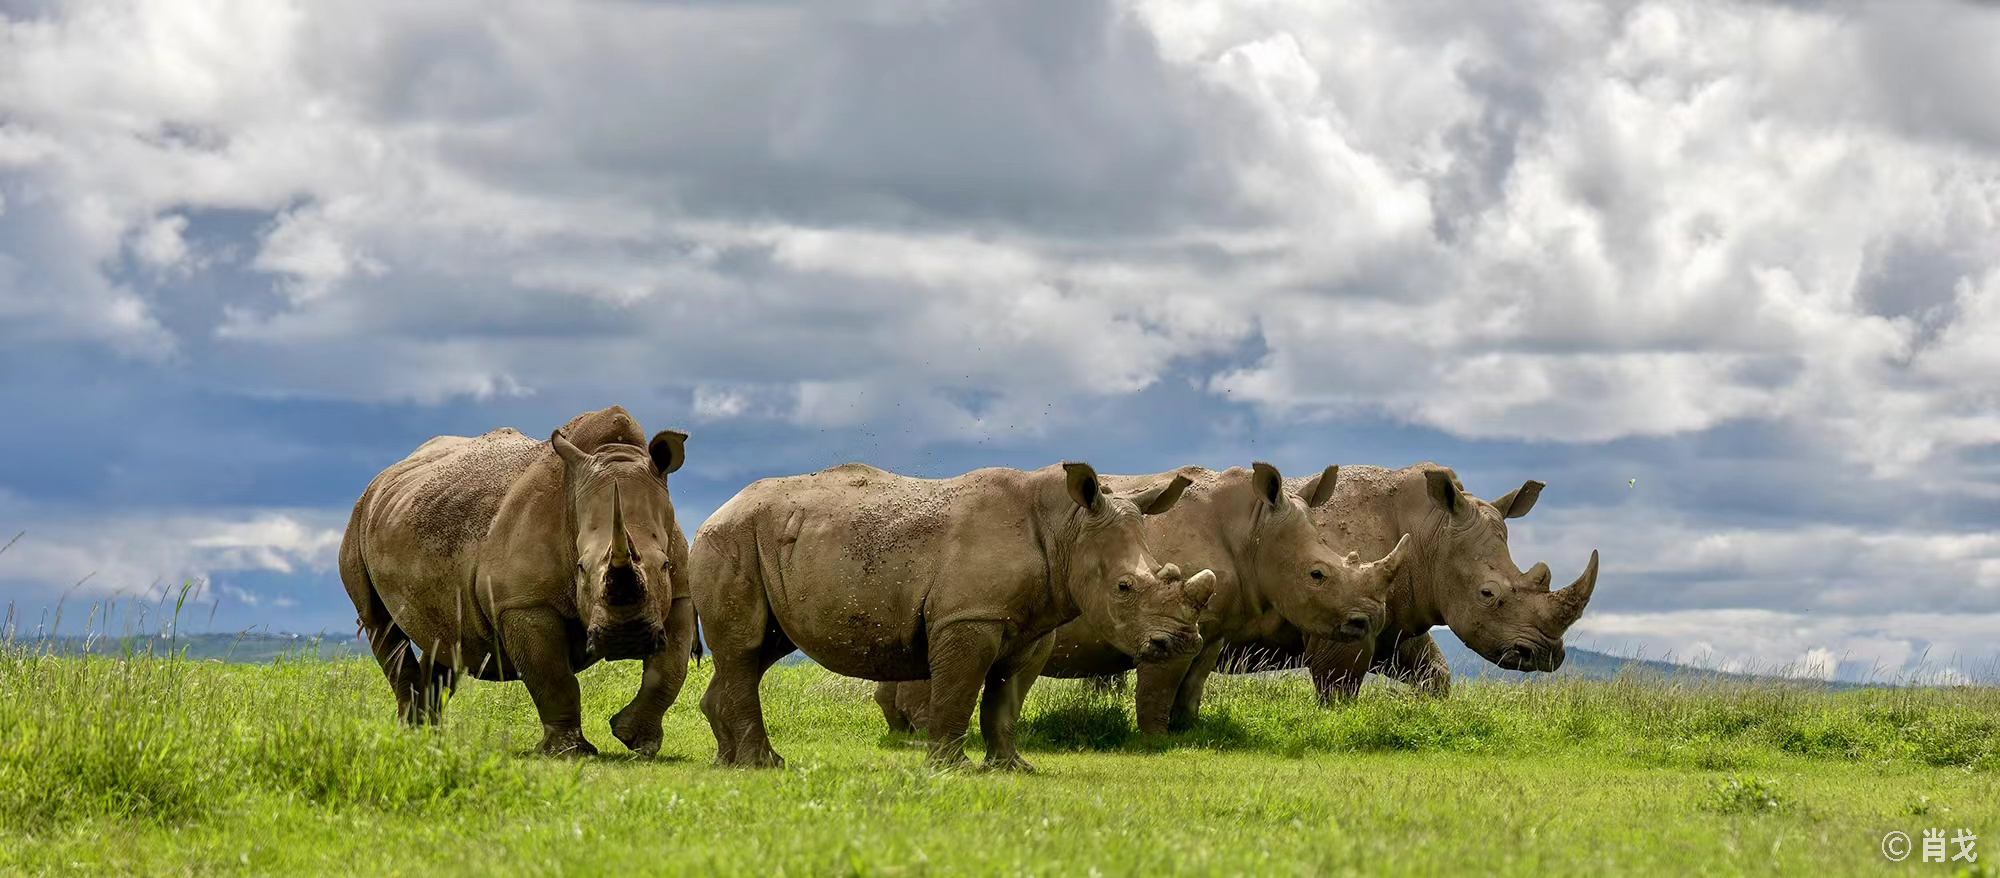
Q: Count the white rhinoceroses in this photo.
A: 4